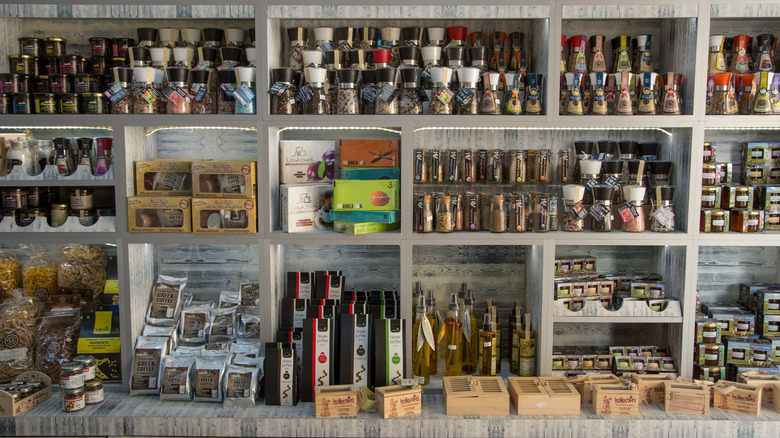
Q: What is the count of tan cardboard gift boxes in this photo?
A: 4